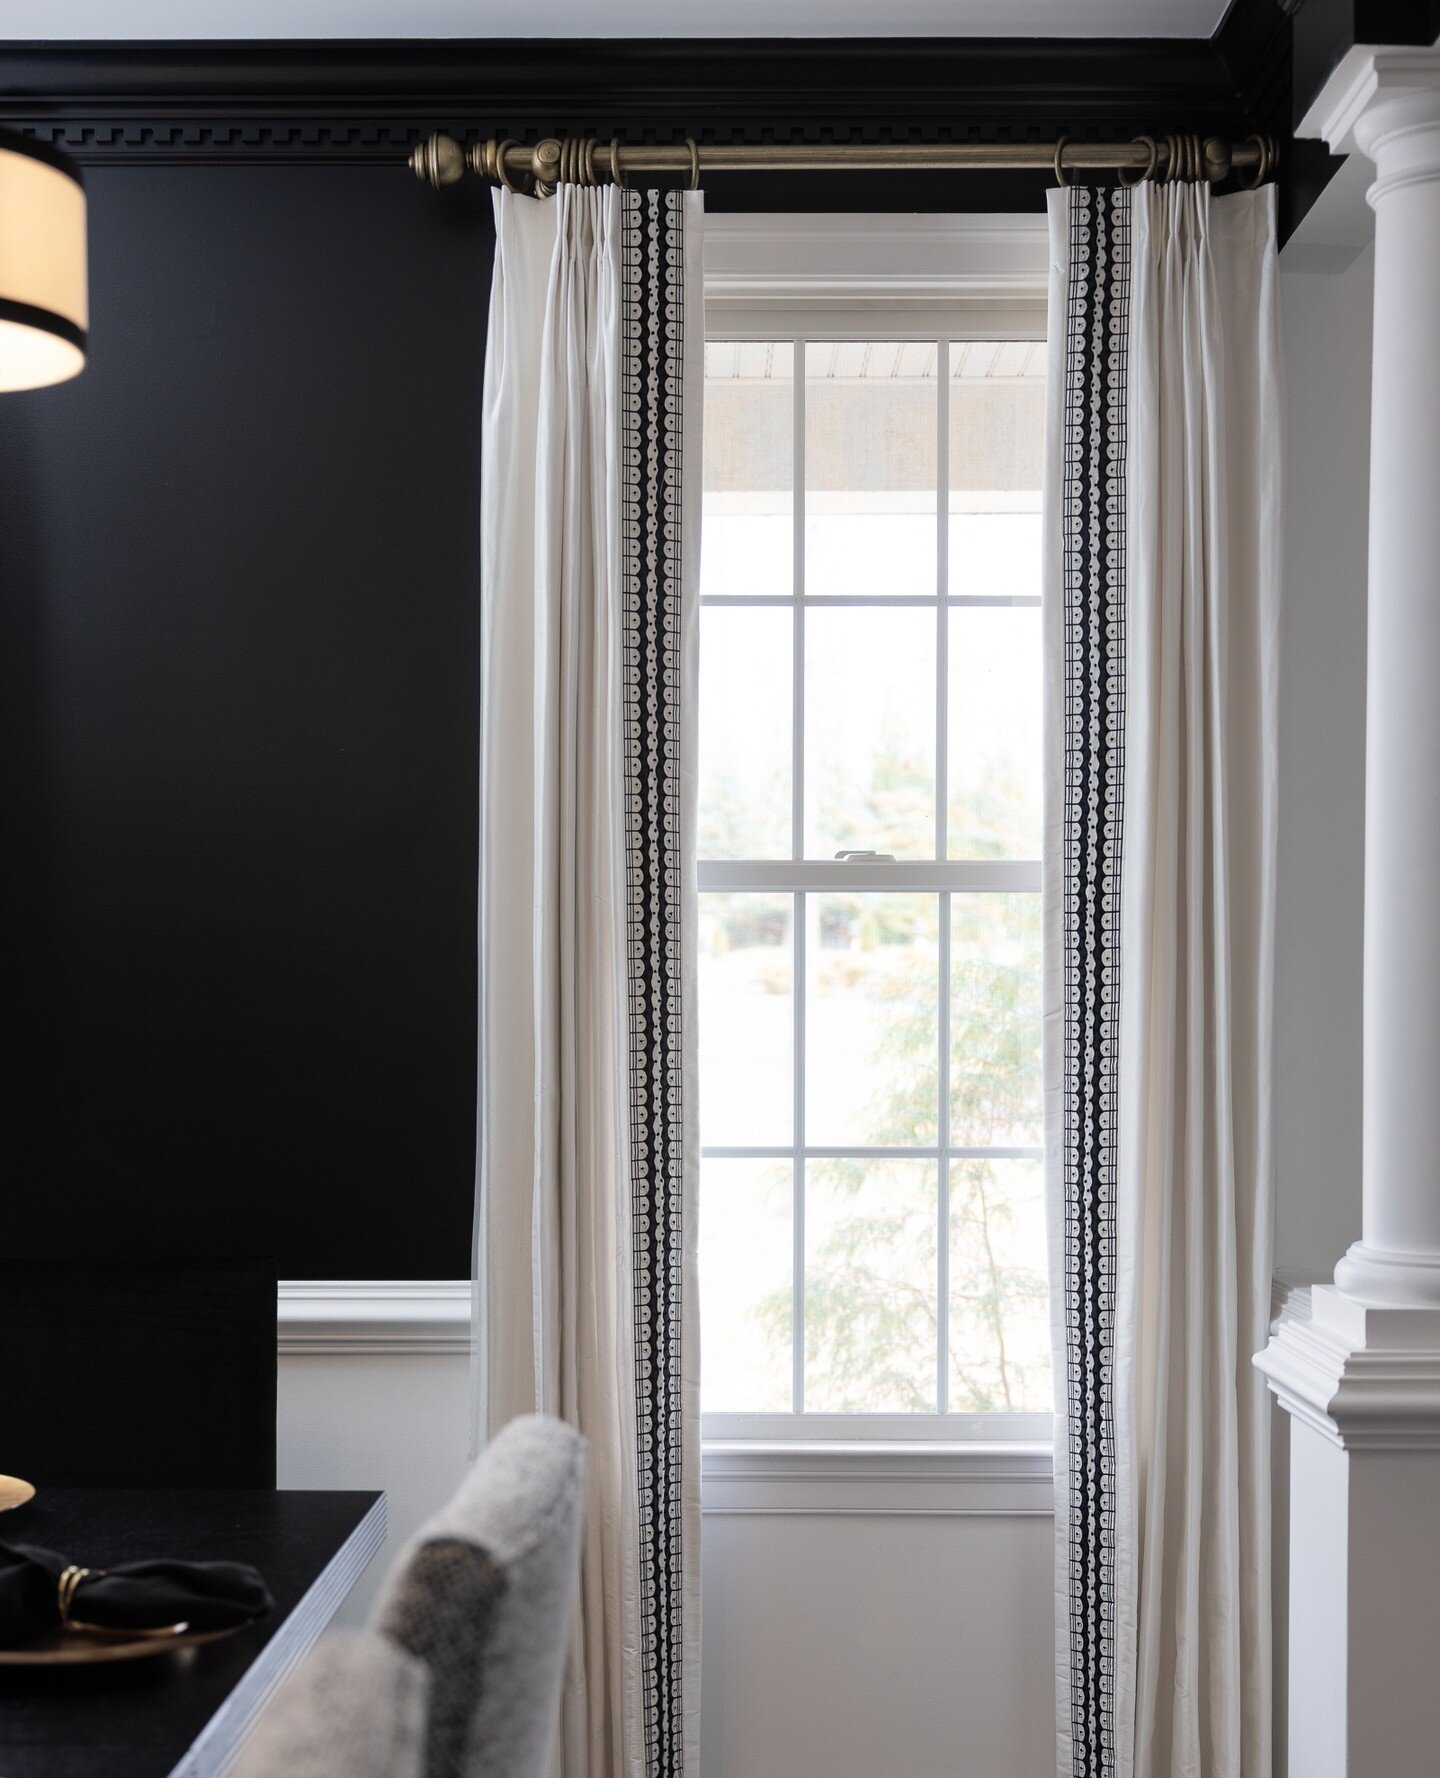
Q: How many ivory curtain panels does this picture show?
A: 2